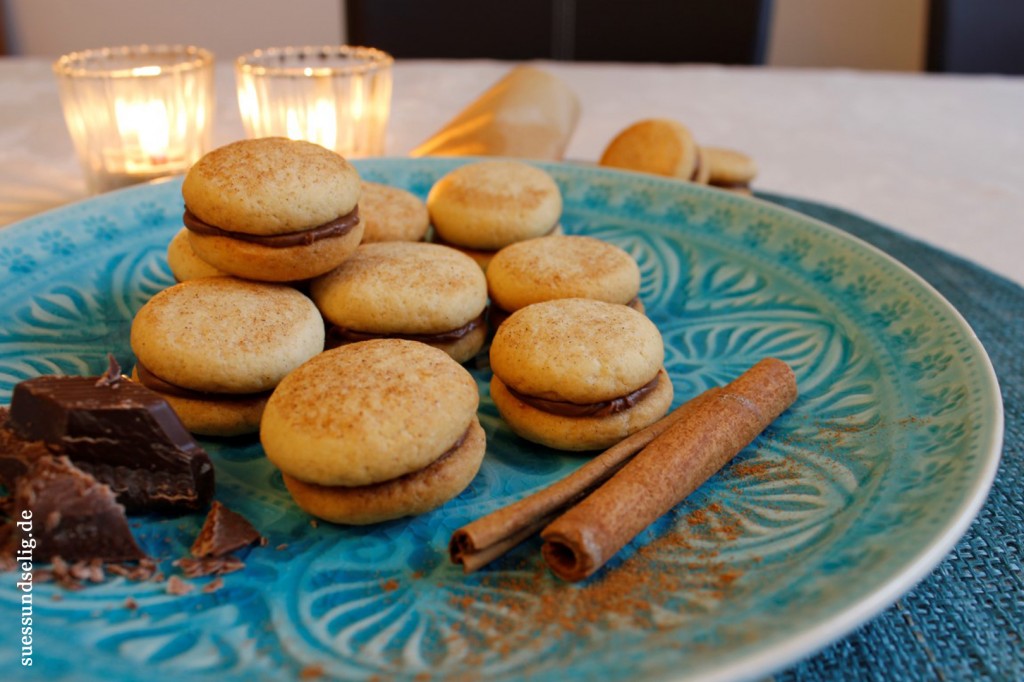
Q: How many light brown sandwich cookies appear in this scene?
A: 11